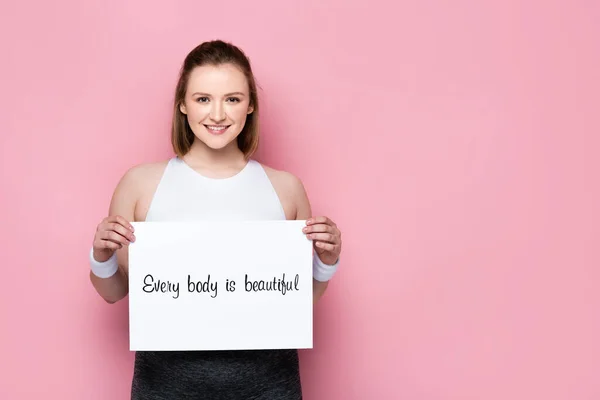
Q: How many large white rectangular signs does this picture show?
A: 1